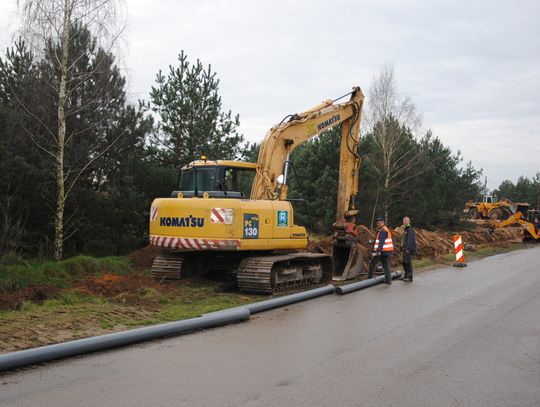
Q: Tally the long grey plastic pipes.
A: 3